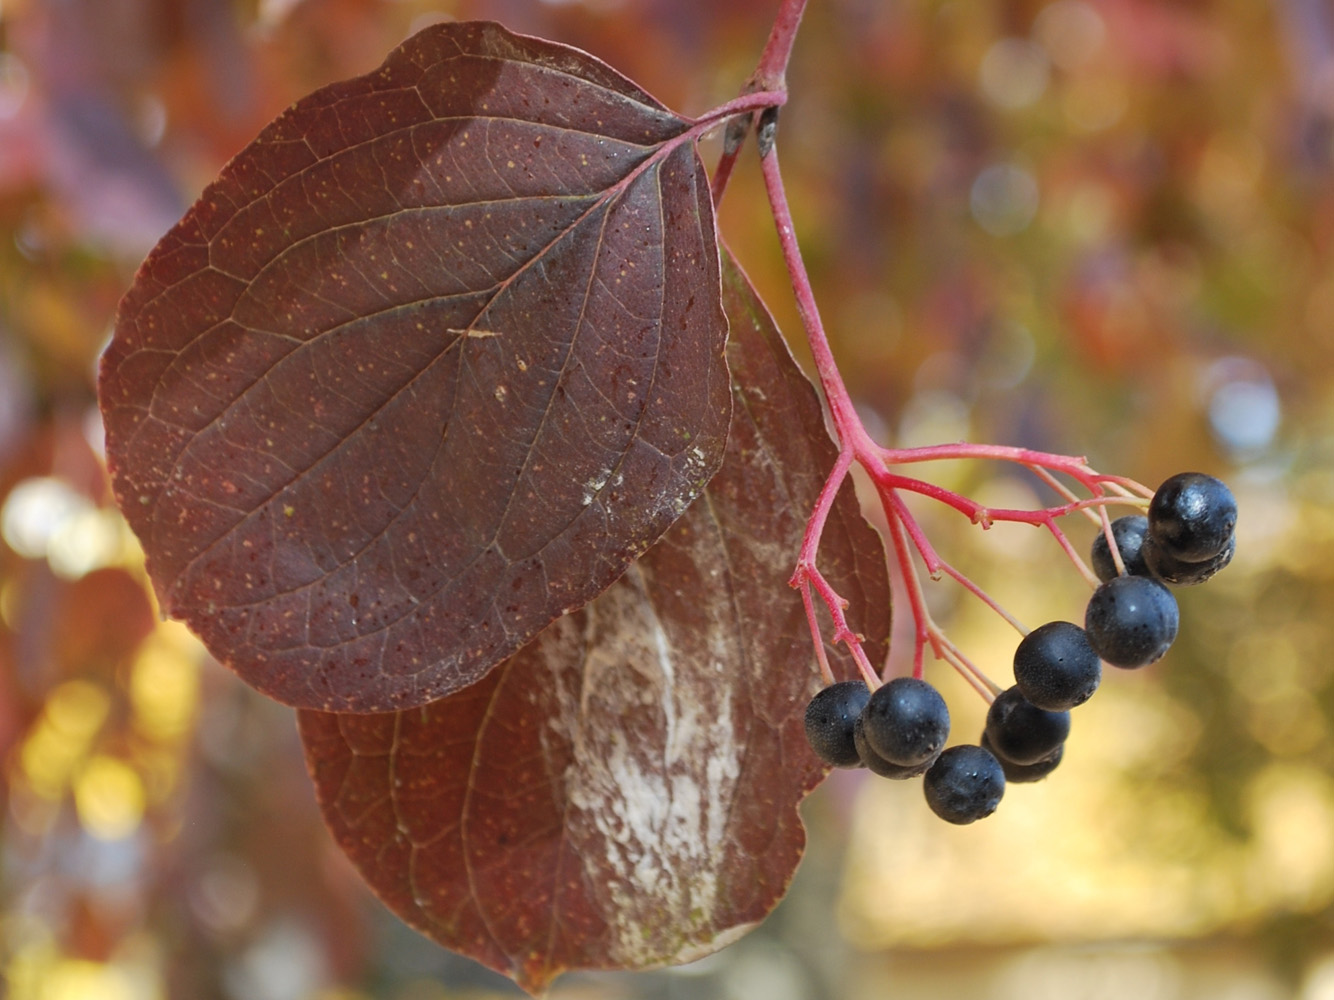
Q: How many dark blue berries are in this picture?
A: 11